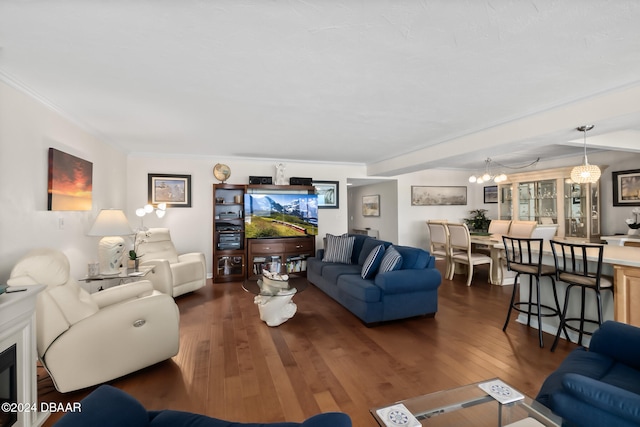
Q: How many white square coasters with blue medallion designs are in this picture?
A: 2